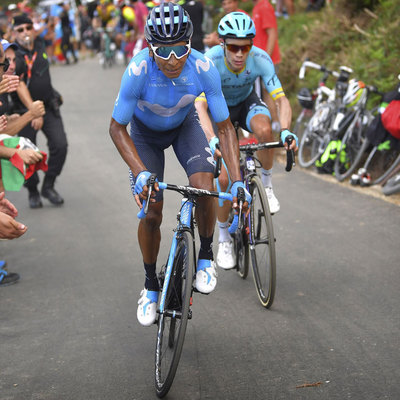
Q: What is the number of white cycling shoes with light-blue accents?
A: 2